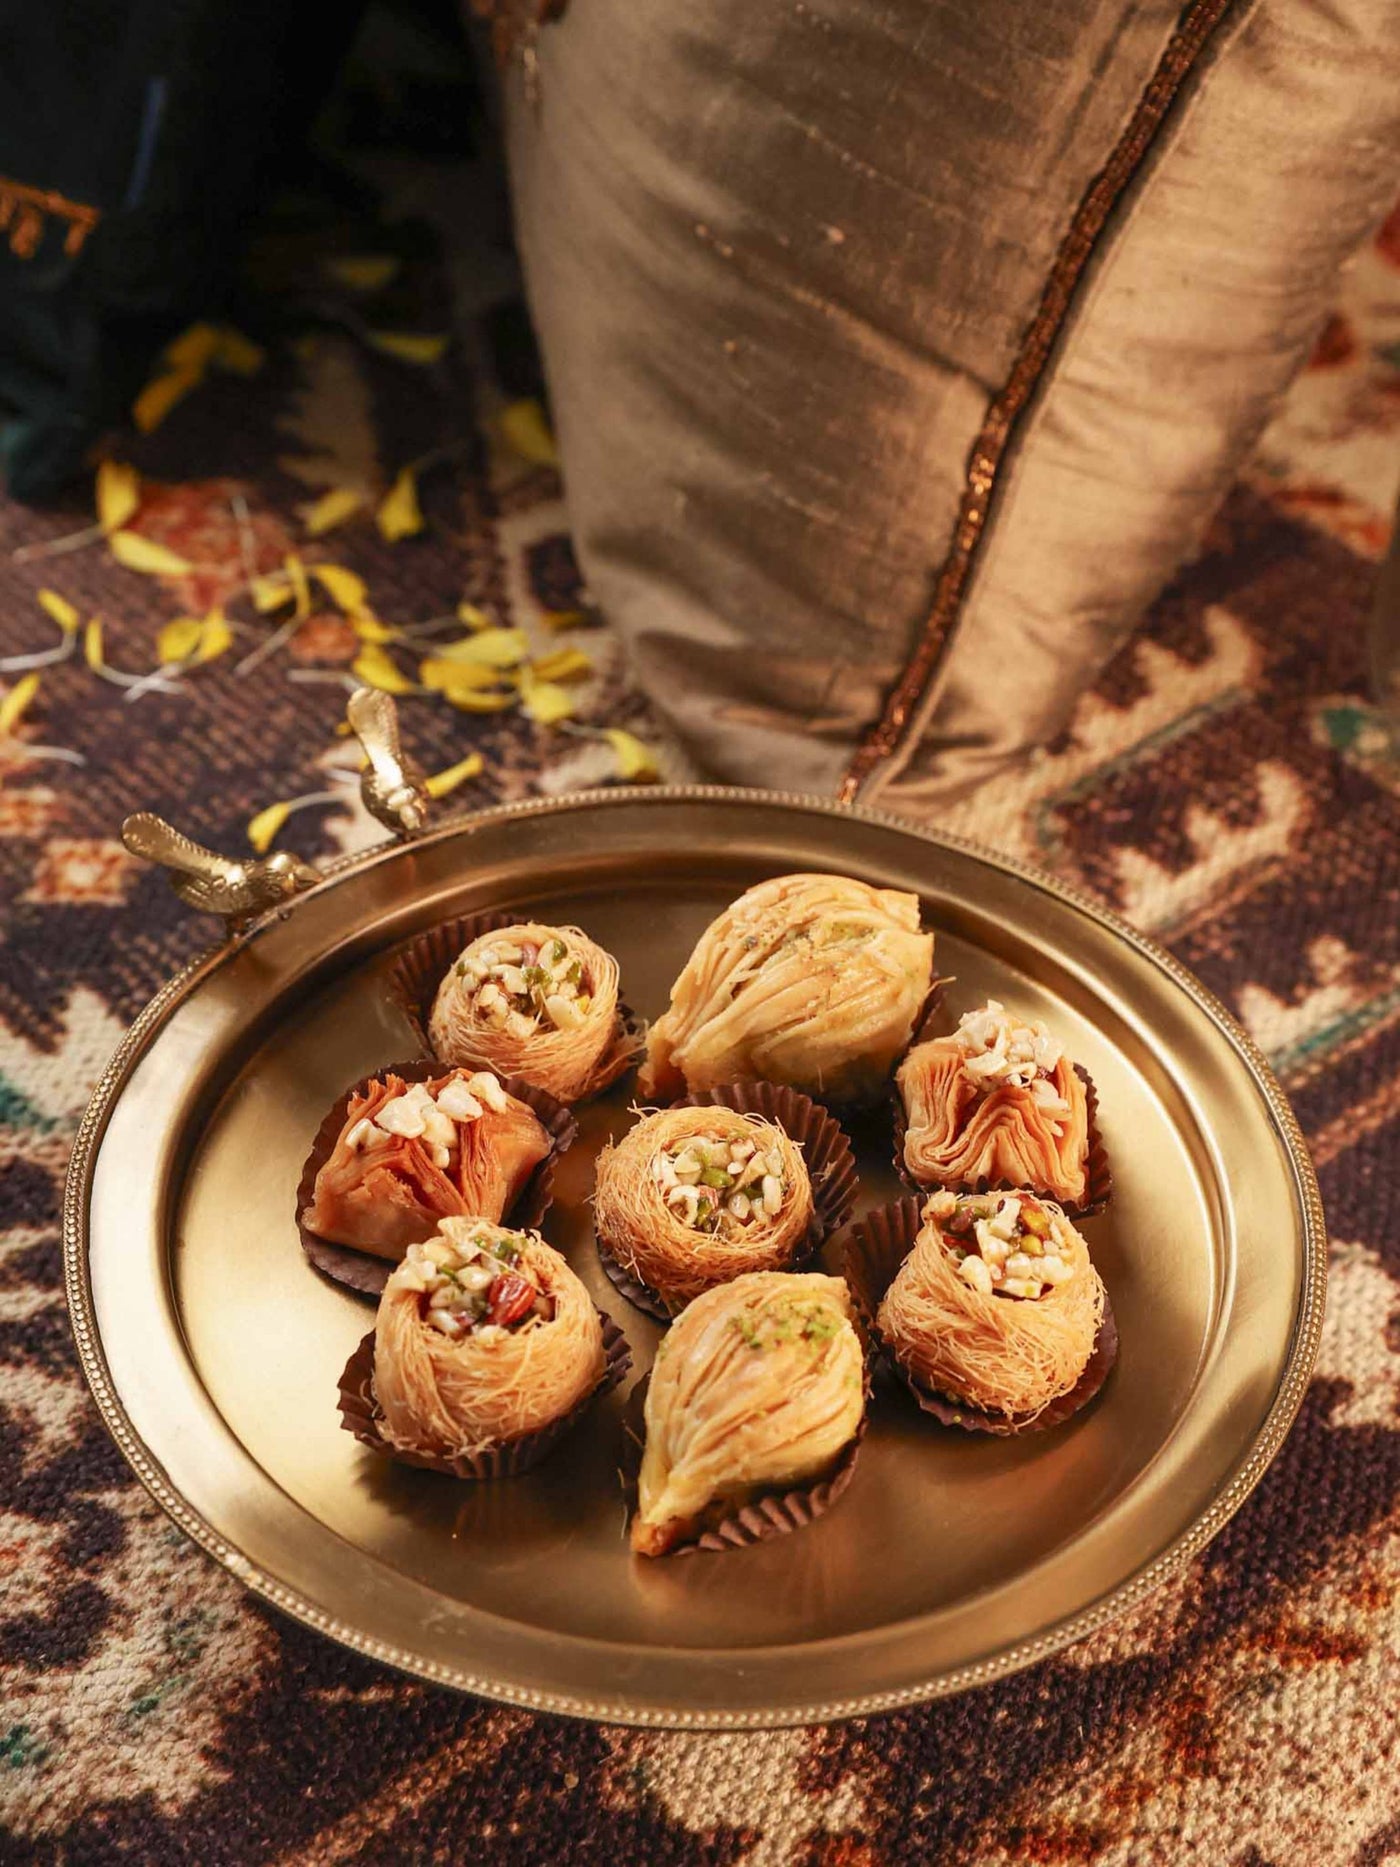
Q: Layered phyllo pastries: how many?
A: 4